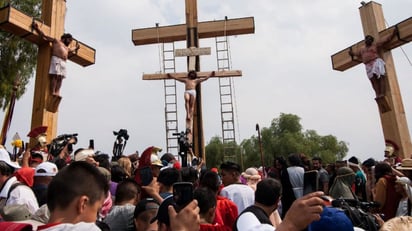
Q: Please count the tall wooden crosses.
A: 3